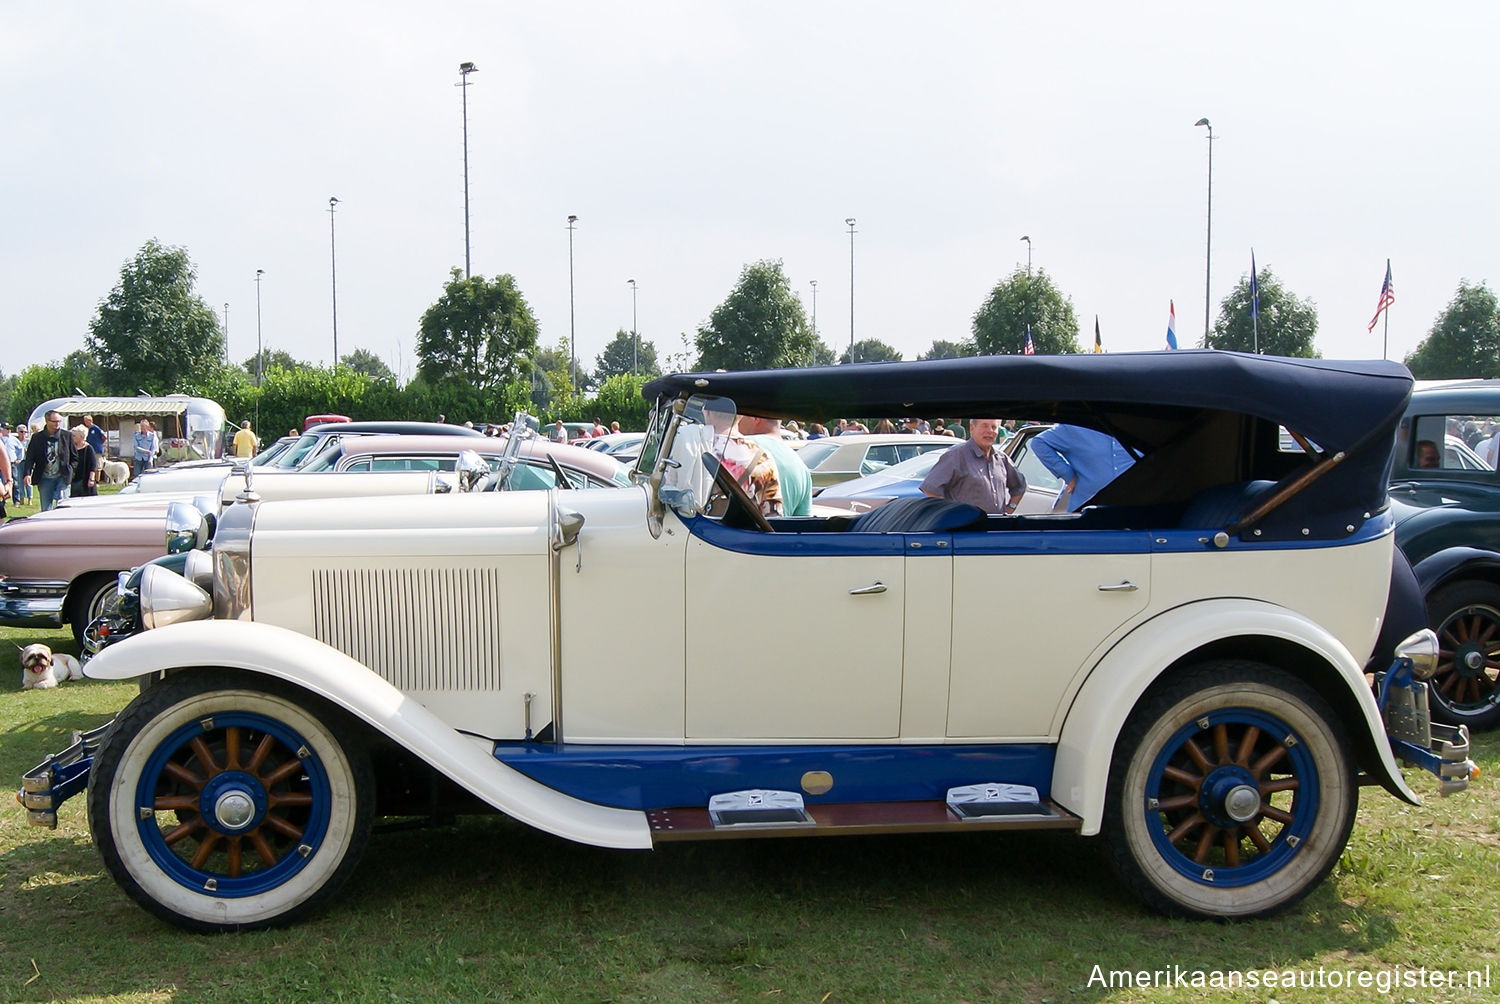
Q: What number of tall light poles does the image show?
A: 10